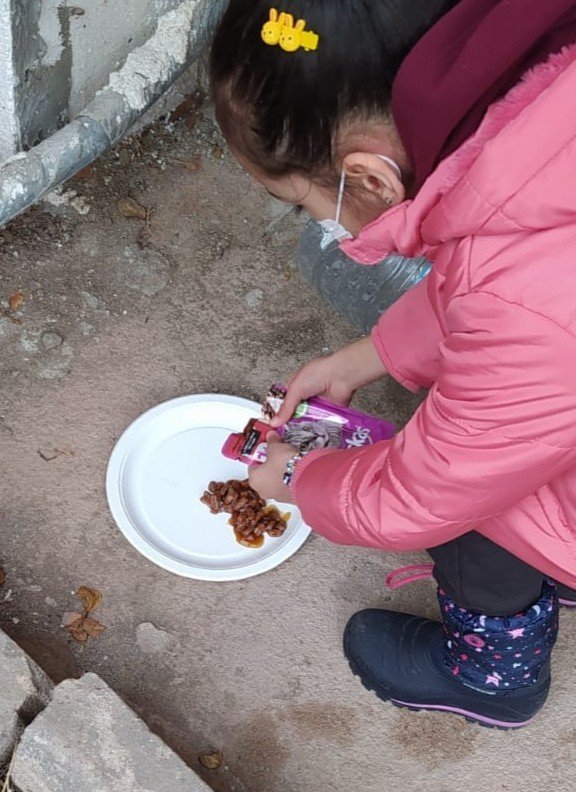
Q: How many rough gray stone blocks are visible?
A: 2